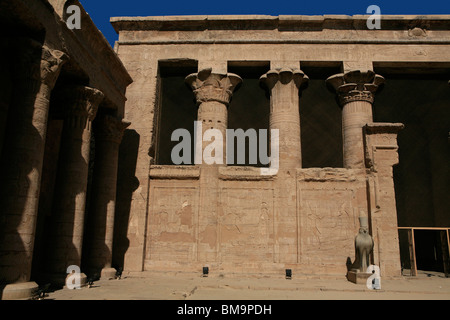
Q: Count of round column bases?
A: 3